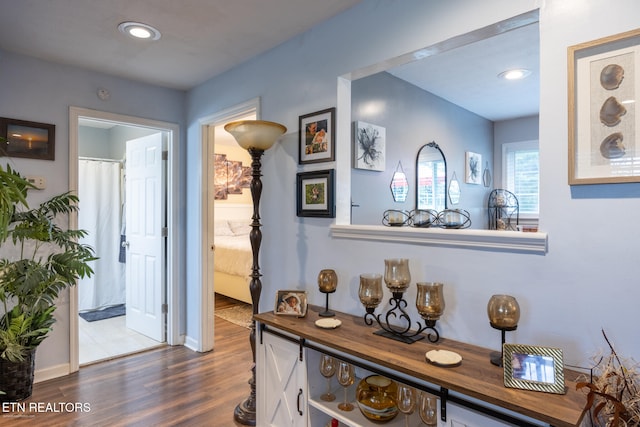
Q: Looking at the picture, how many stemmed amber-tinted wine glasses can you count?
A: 4